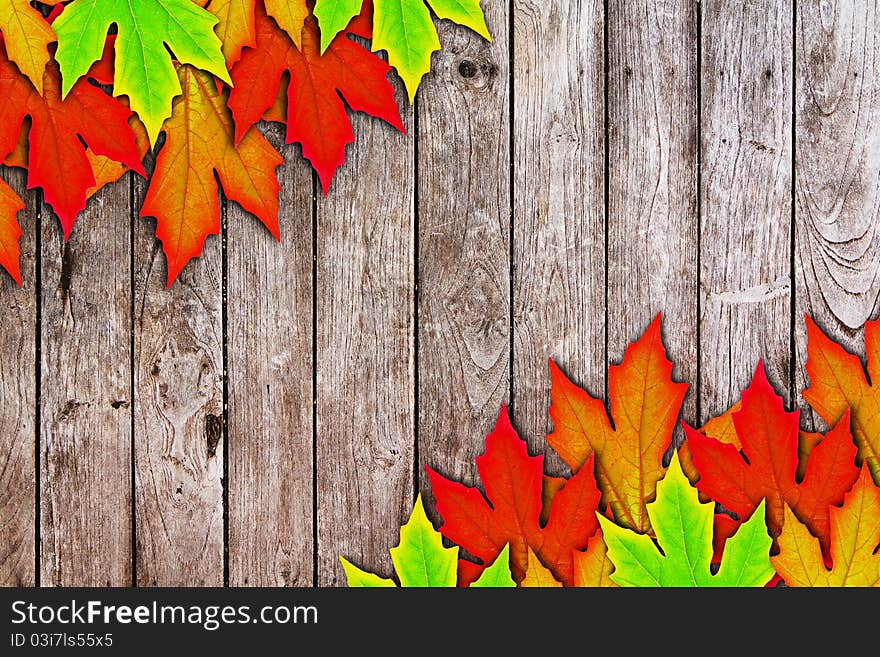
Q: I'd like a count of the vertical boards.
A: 10